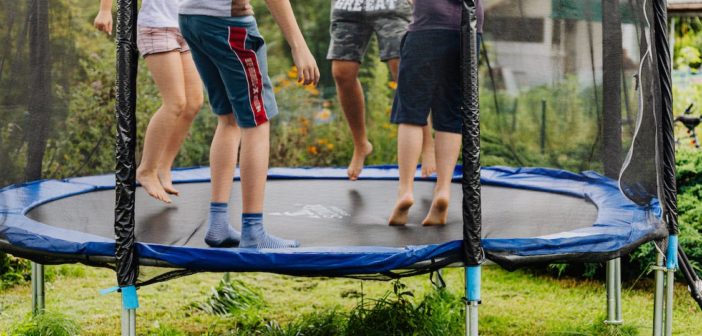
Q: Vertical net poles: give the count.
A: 5